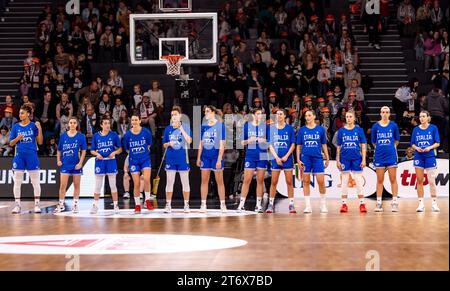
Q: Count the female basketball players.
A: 12